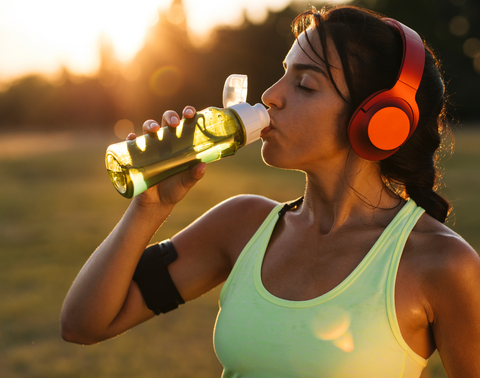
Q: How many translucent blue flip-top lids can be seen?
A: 0